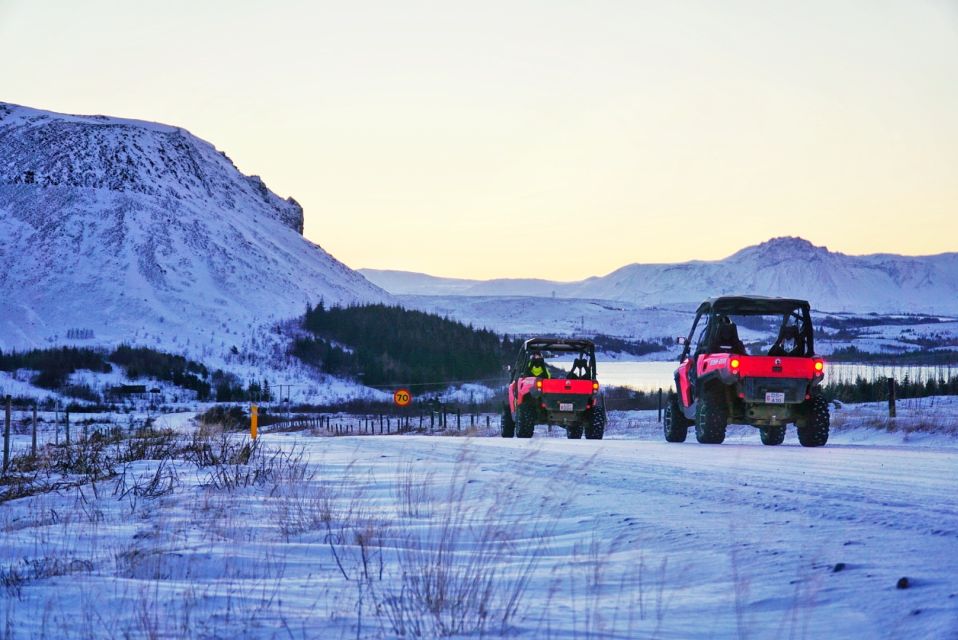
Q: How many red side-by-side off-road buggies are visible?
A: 2